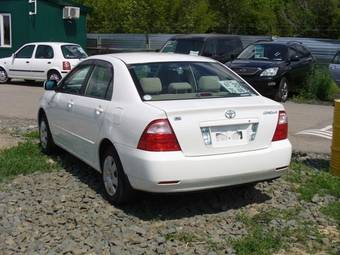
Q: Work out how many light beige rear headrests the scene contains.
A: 3